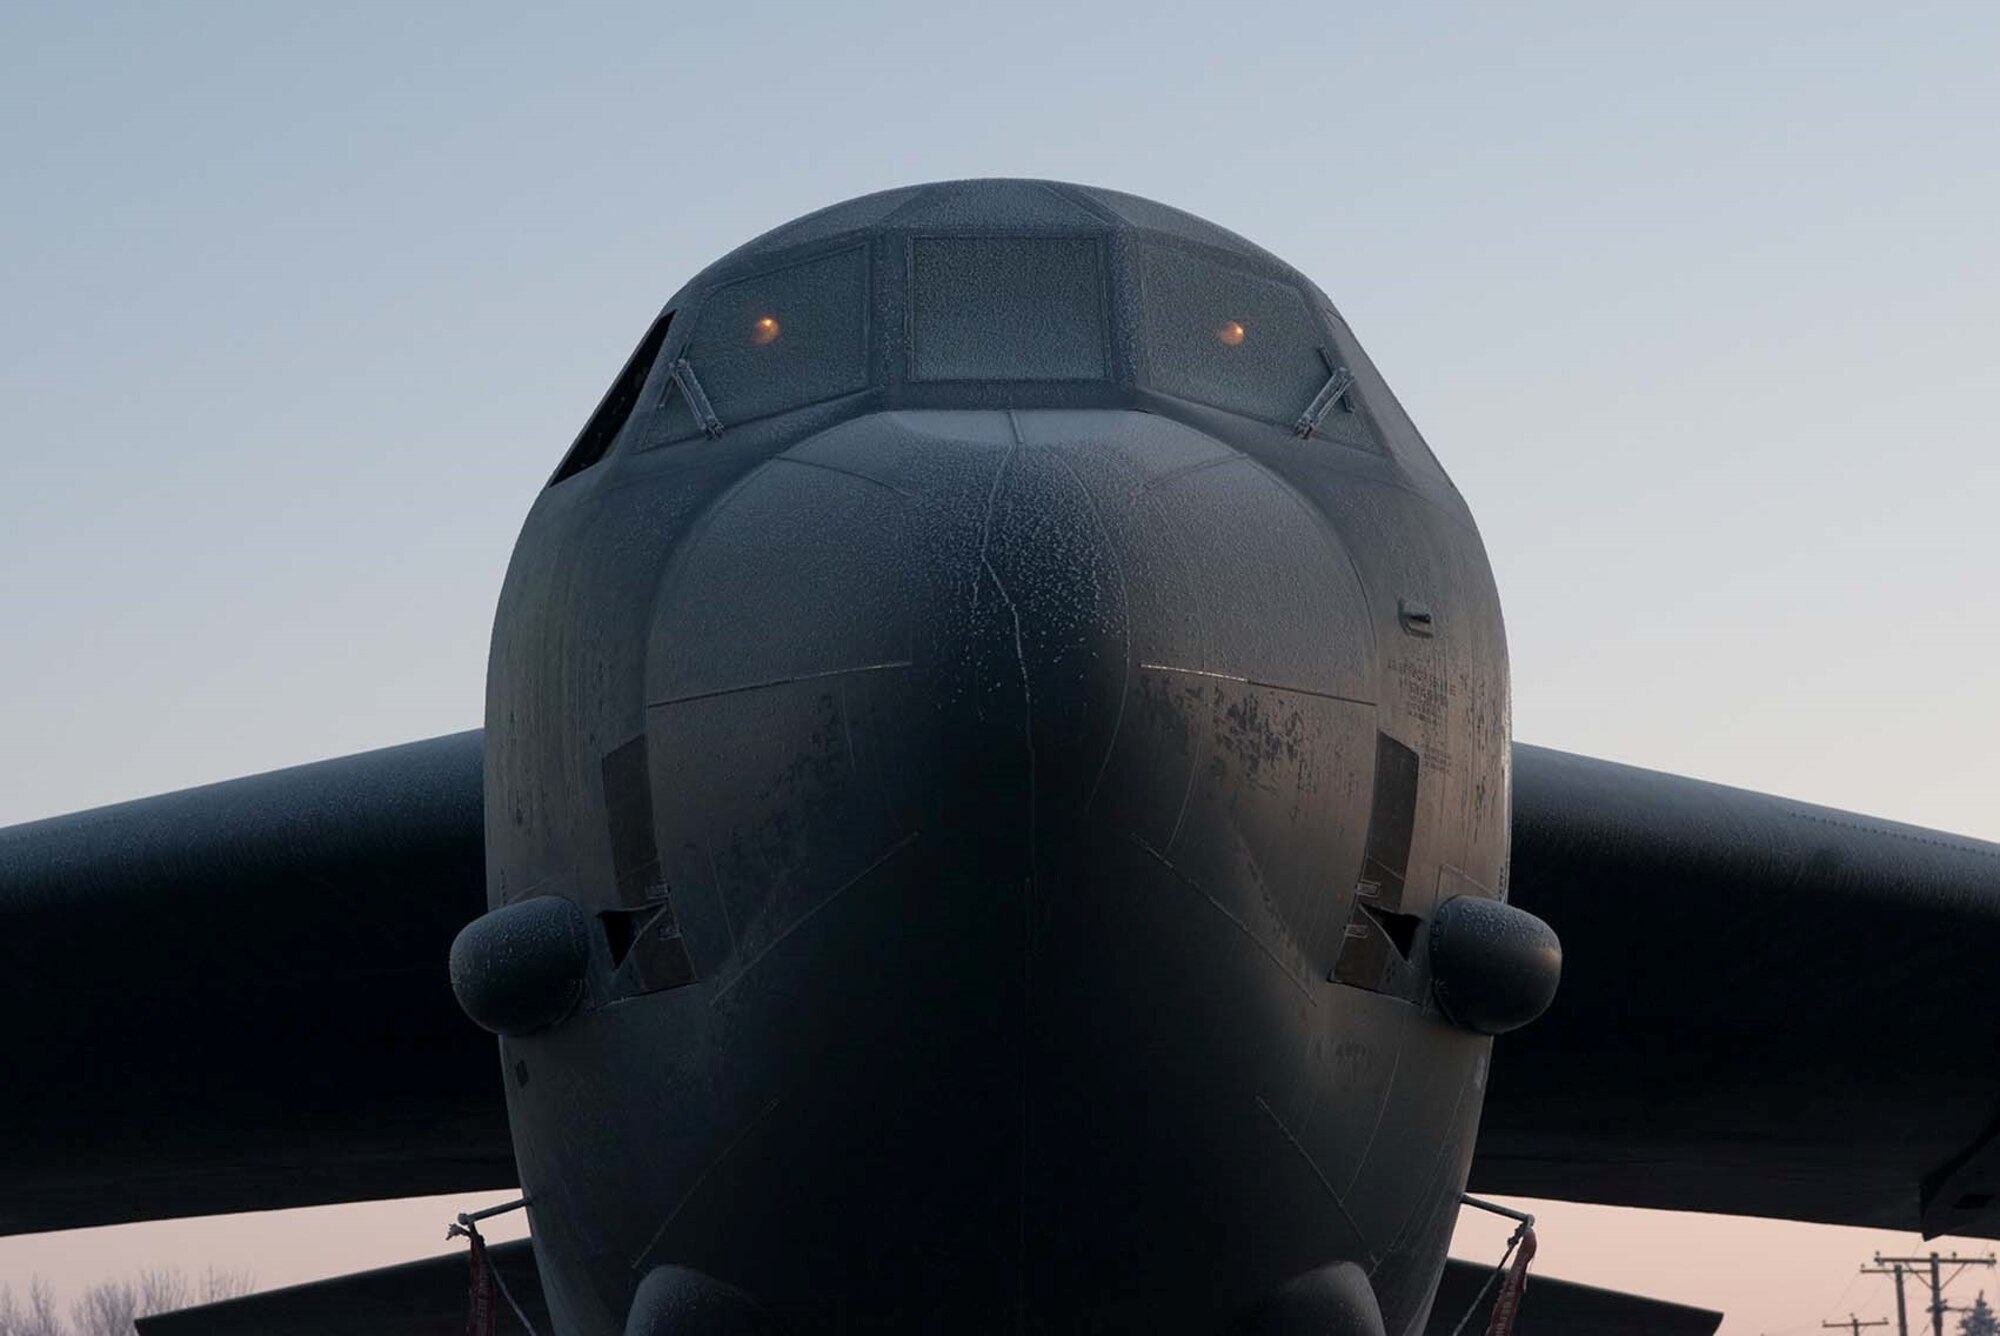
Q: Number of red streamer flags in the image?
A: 2